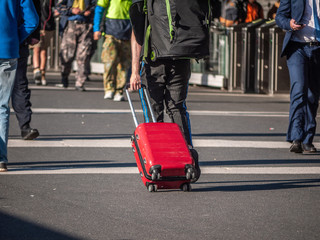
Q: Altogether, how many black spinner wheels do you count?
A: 4